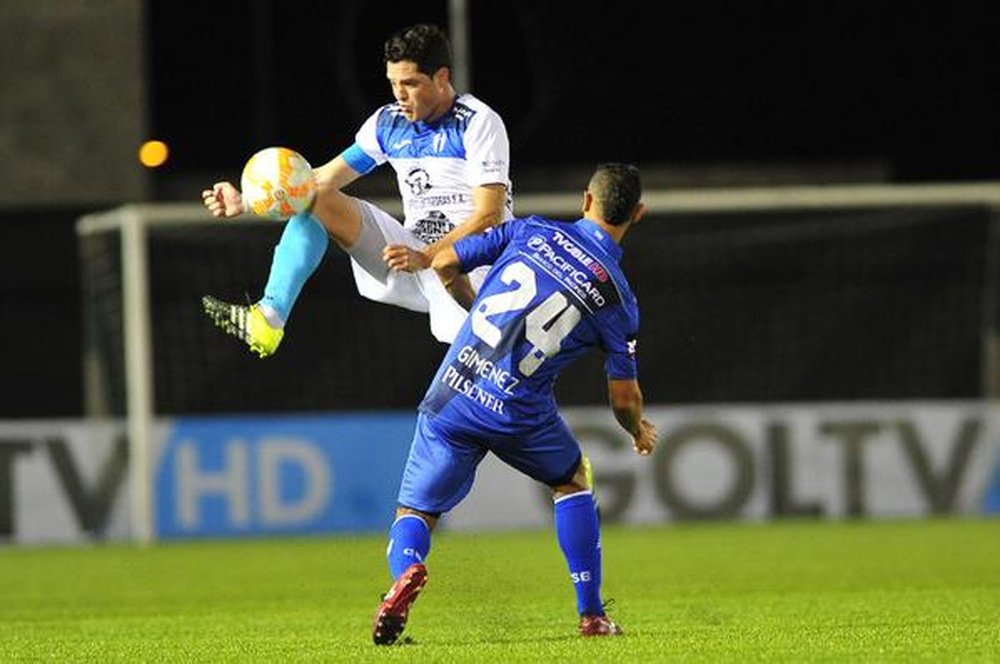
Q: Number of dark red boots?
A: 2